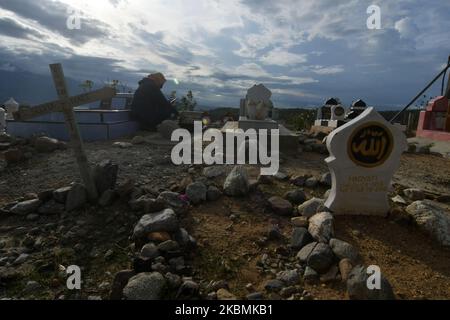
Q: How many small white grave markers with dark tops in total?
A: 2